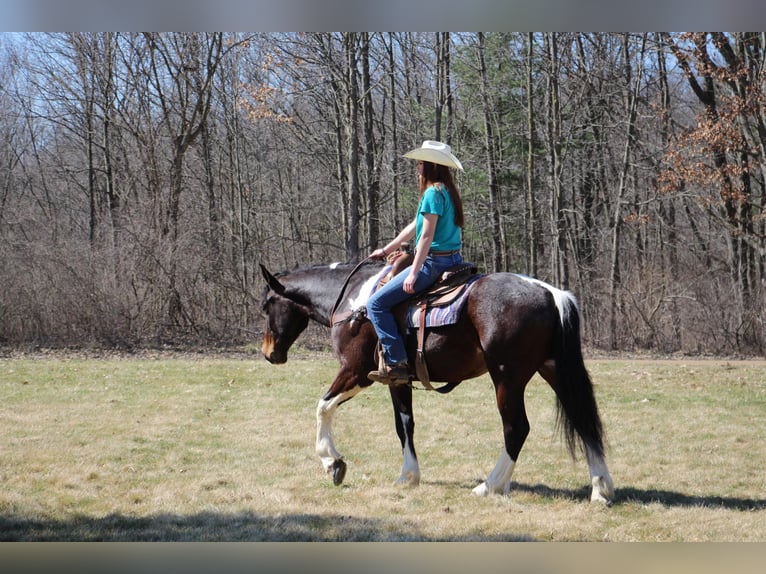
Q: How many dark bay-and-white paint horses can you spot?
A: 1